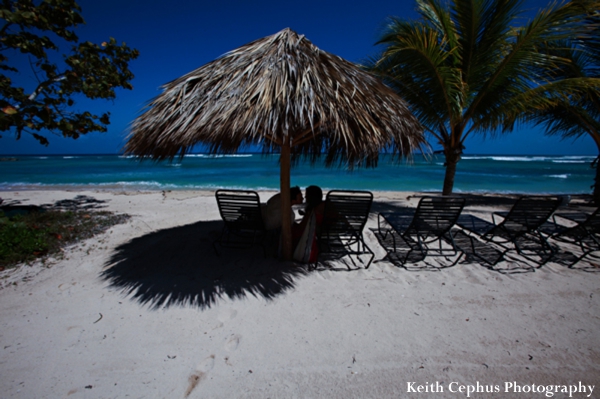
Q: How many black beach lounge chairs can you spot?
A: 5